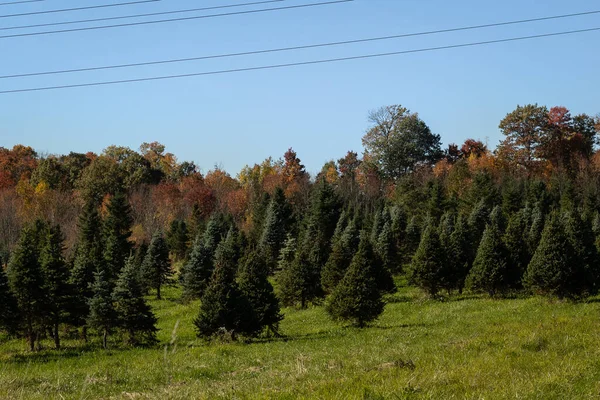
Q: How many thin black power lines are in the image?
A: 6